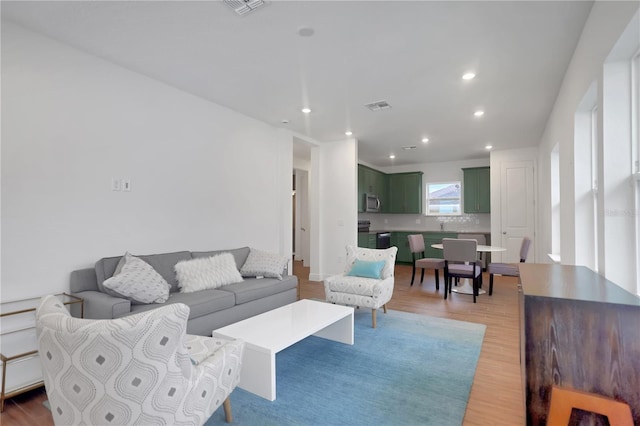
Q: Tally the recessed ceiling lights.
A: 7